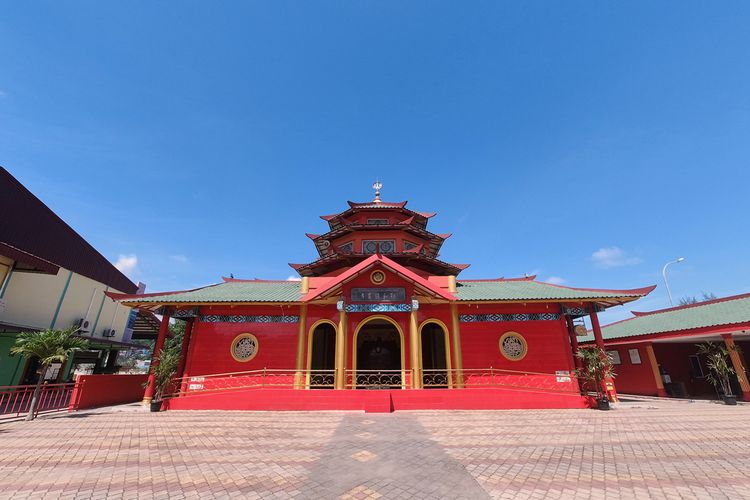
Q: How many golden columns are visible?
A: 4